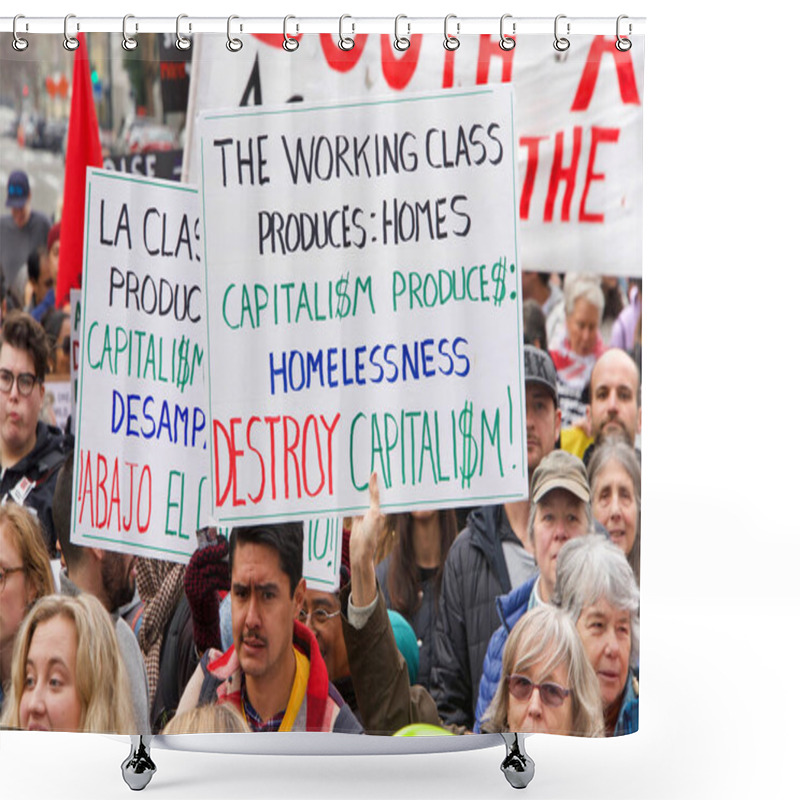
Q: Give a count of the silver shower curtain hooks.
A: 12